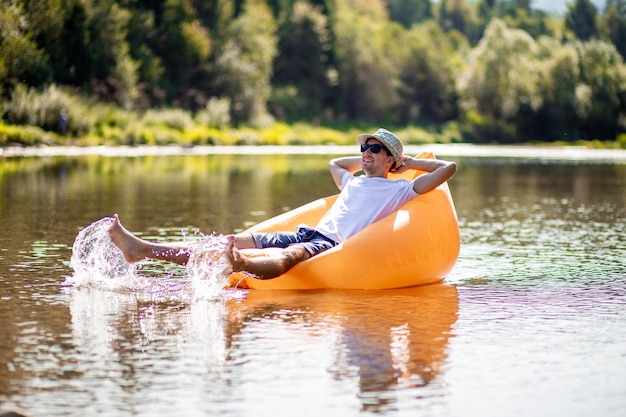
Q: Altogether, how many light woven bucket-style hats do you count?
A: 1